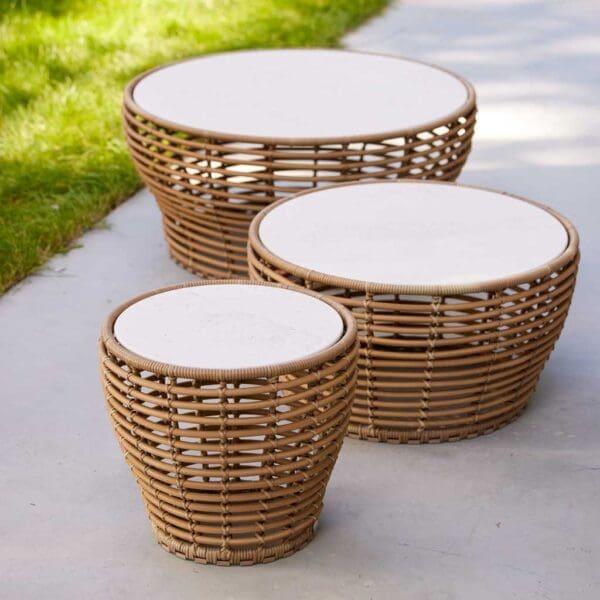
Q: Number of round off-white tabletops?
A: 3